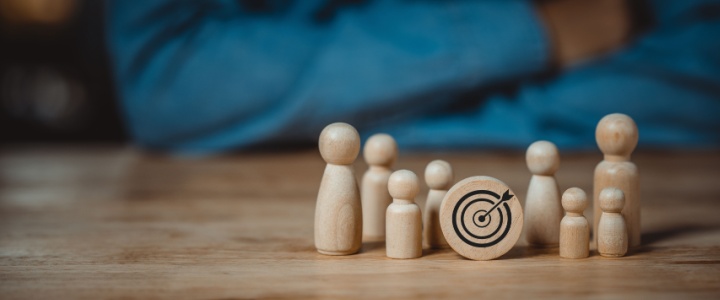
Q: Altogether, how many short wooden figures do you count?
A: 4